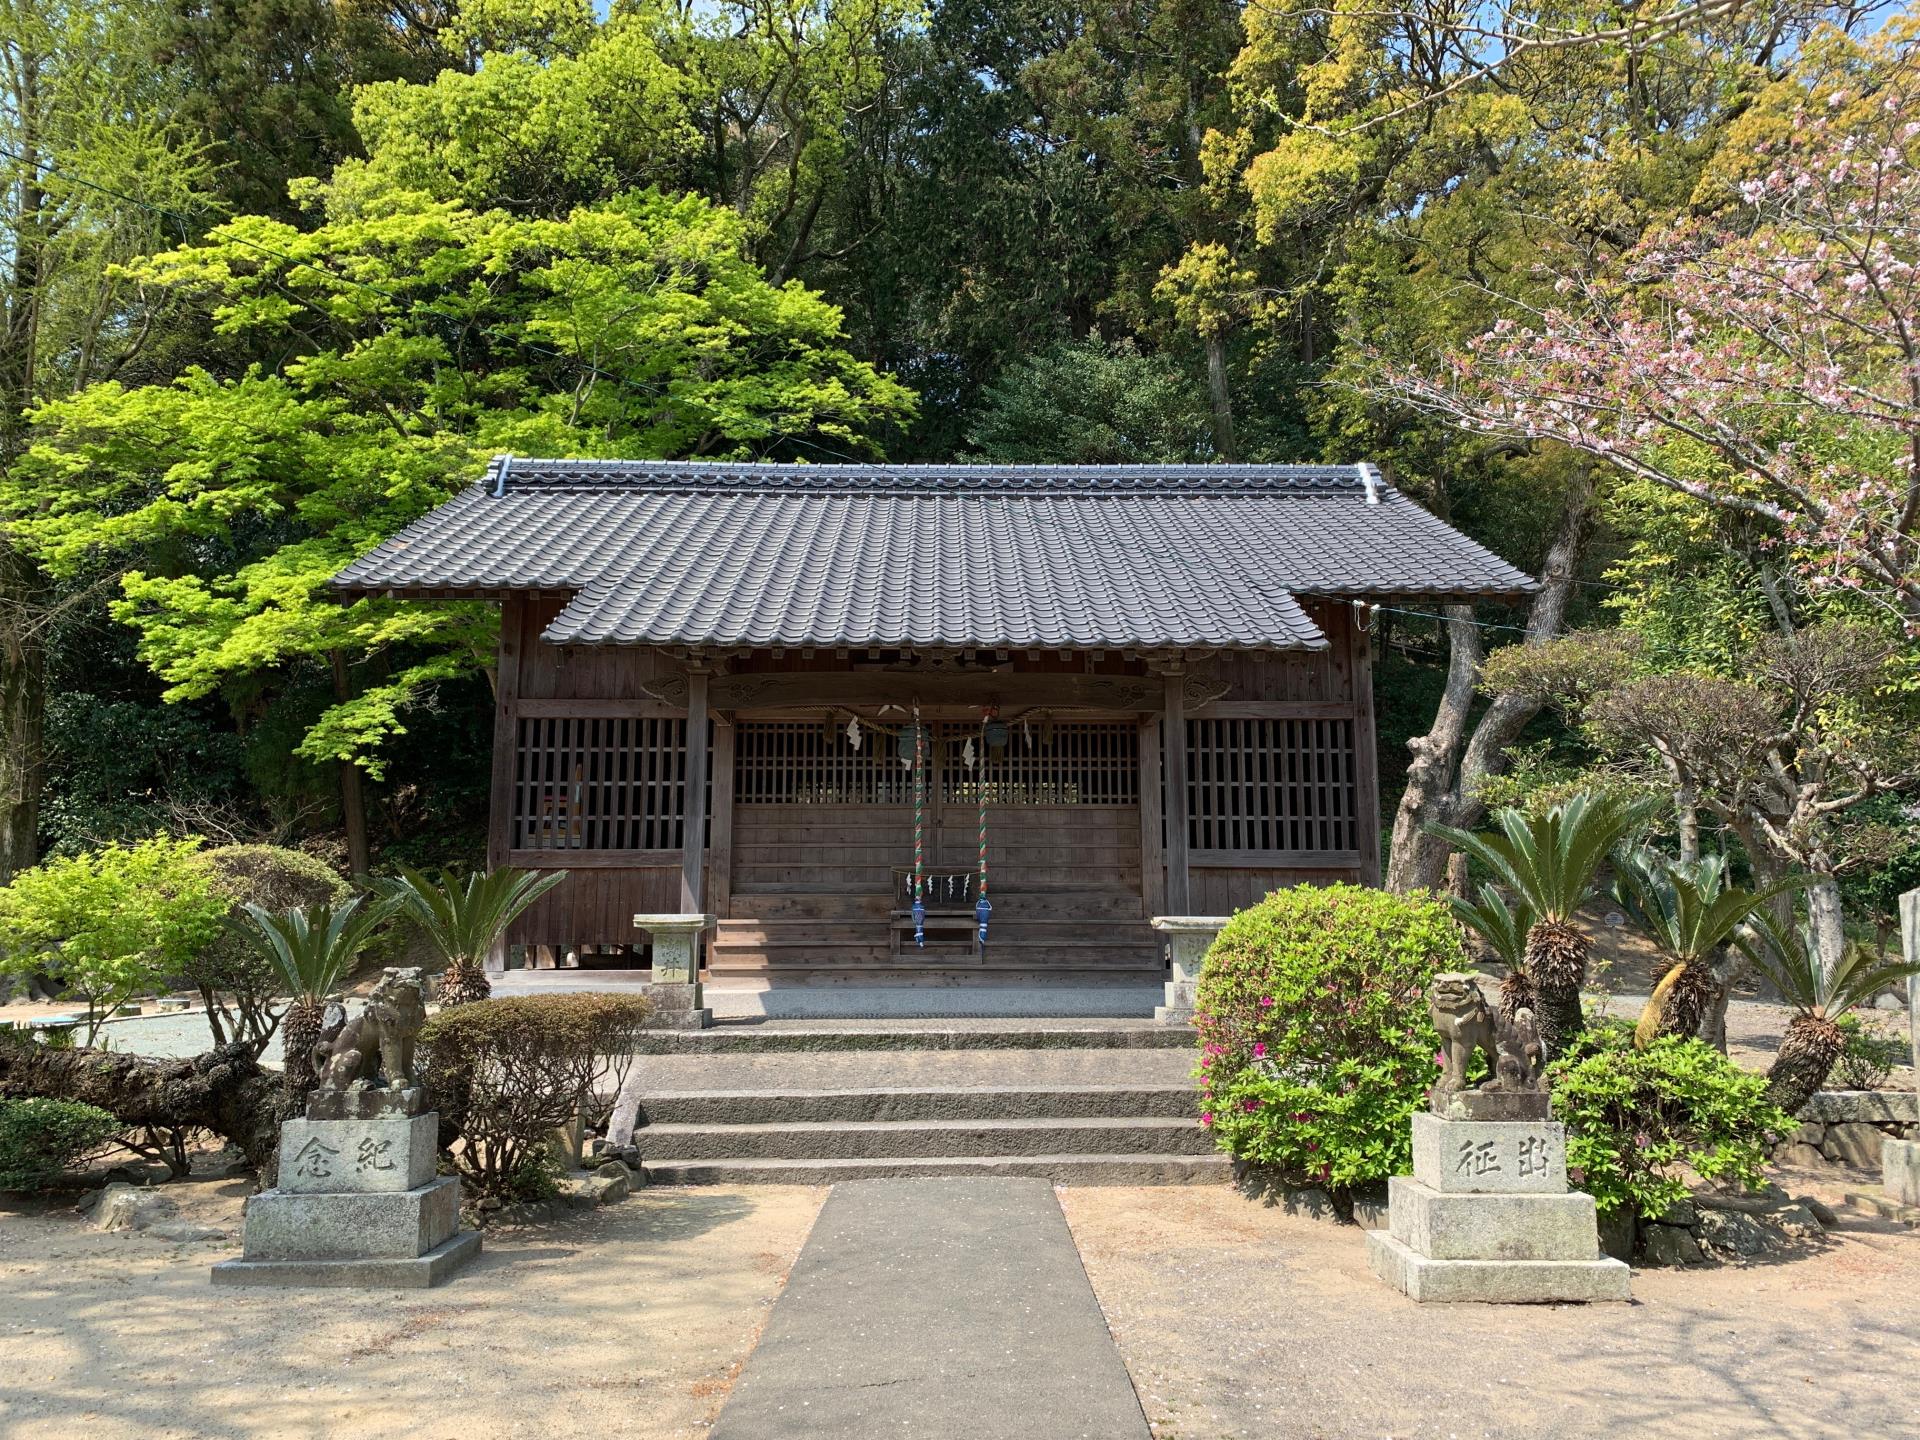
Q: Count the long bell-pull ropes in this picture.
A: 2